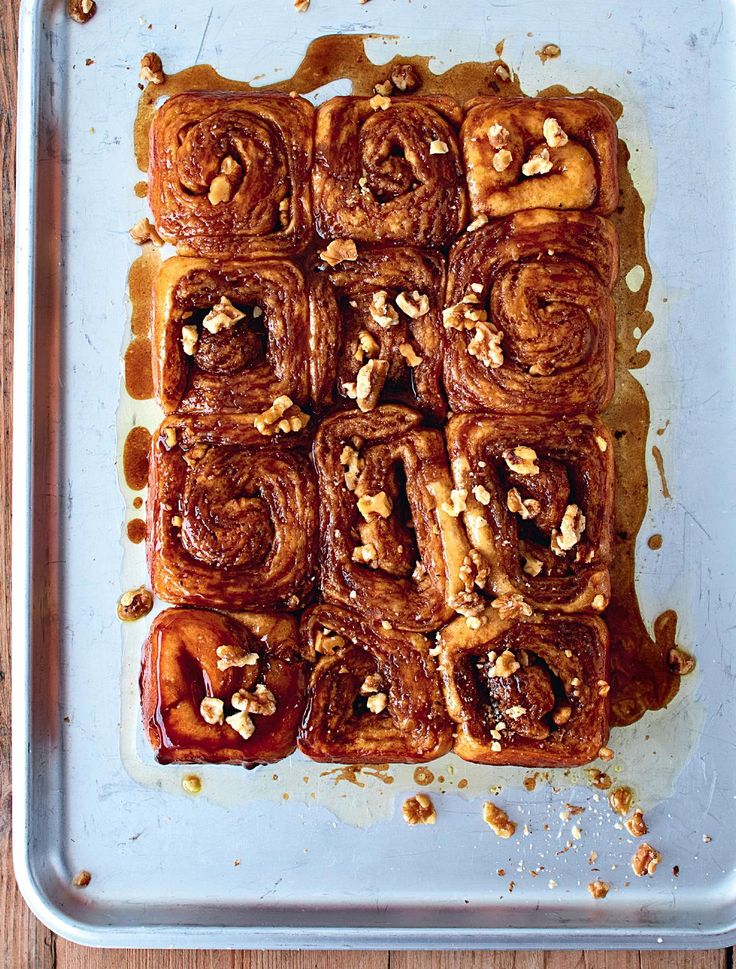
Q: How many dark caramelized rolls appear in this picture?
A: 12